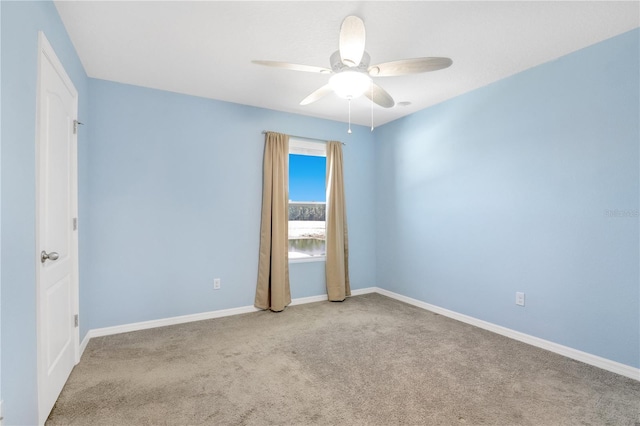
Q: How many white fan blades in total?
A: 5